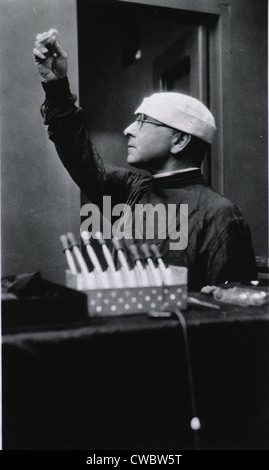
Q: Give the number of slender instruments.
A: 8